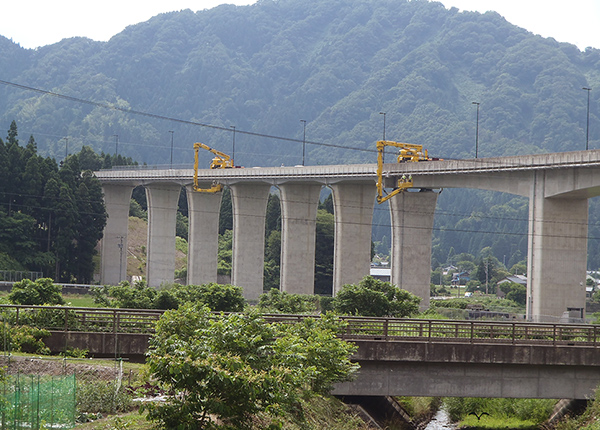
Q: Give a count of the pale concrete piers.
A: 8